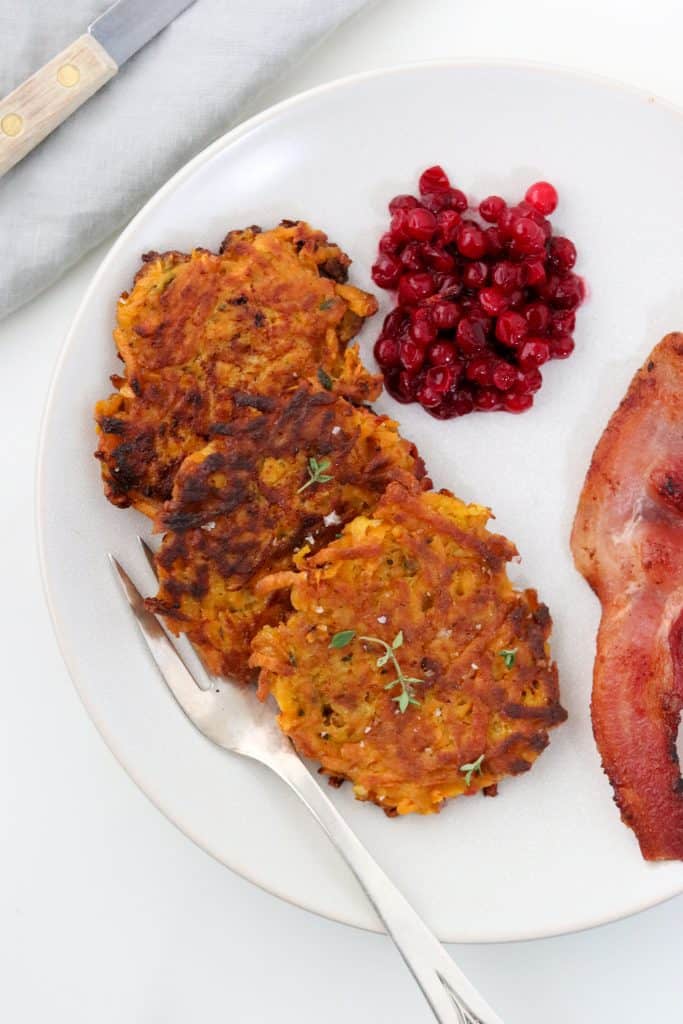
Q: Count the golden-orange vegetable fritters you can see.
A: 3